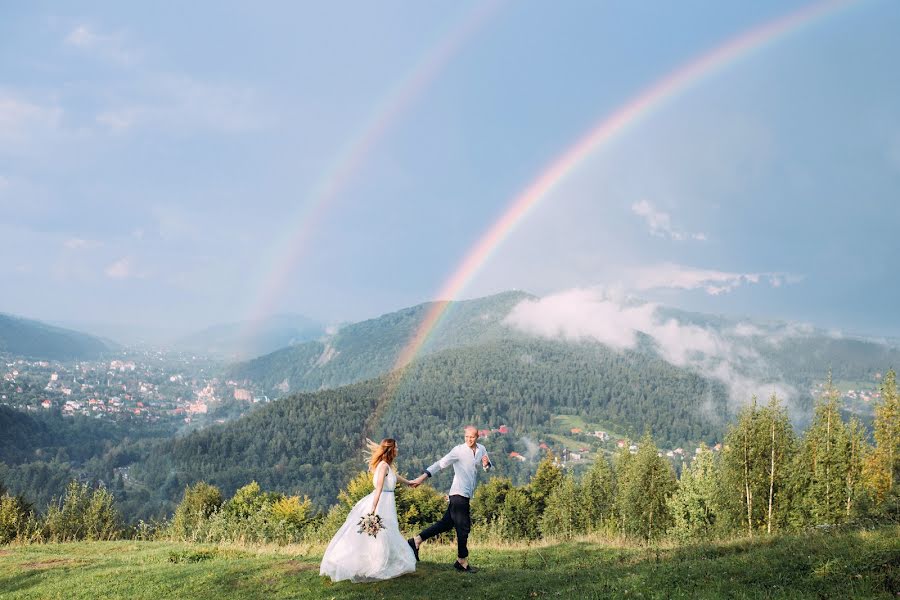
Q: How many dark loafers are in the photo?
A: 2